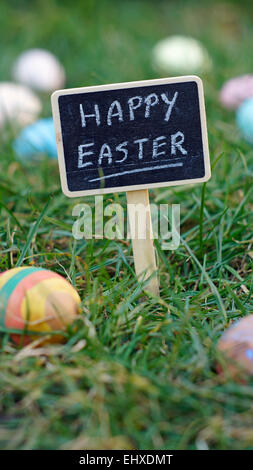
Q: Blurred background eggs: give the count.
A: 6